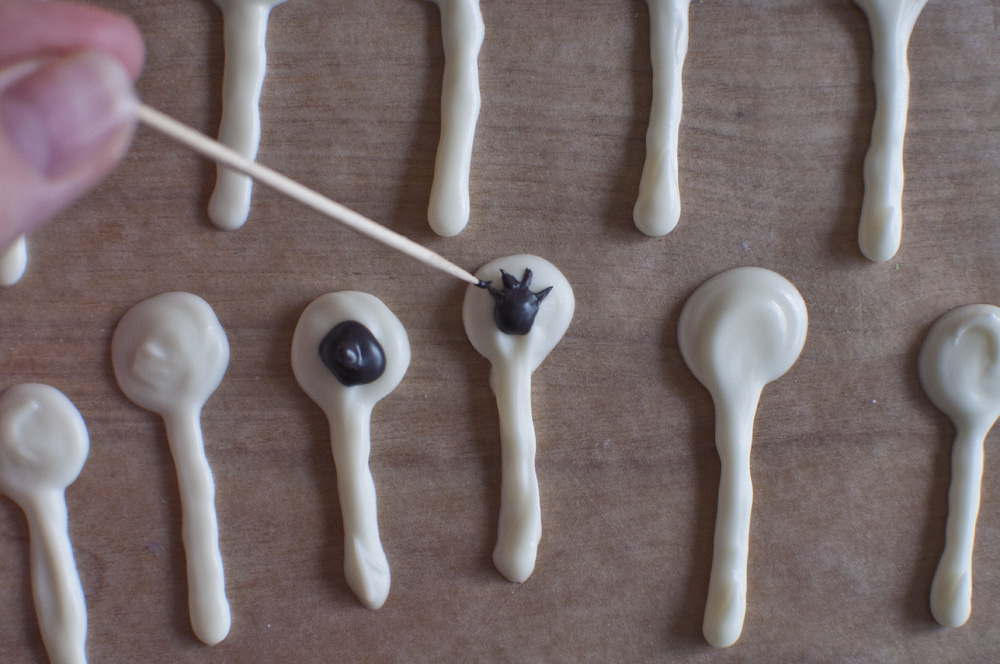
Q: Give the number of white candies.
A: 11